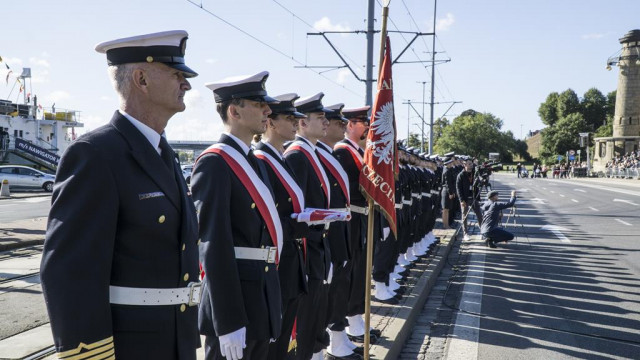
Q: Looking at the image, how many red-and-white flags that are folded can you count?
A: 1